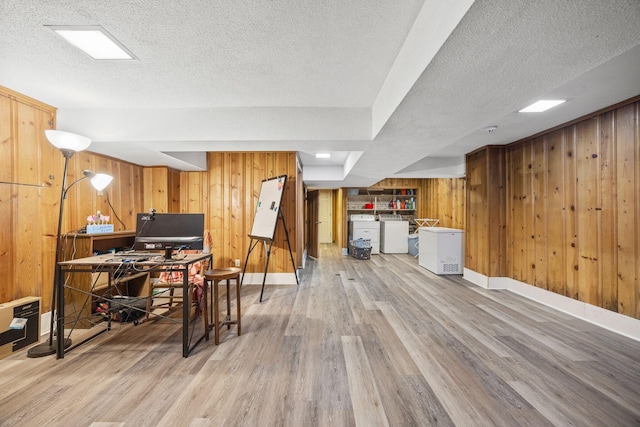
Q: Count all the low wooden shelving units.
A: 1